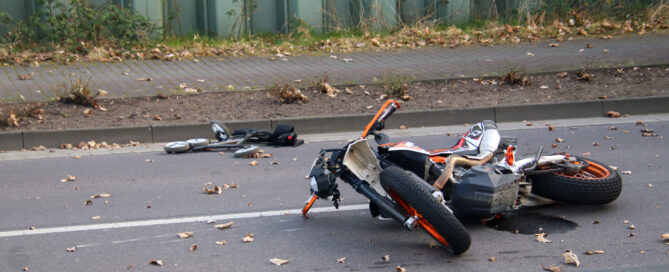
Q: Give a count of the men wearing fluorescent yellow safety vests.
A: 0